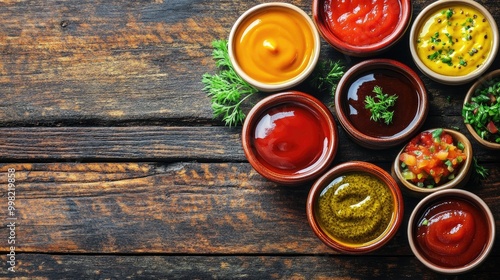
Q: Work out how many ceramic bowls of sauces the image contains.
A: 9